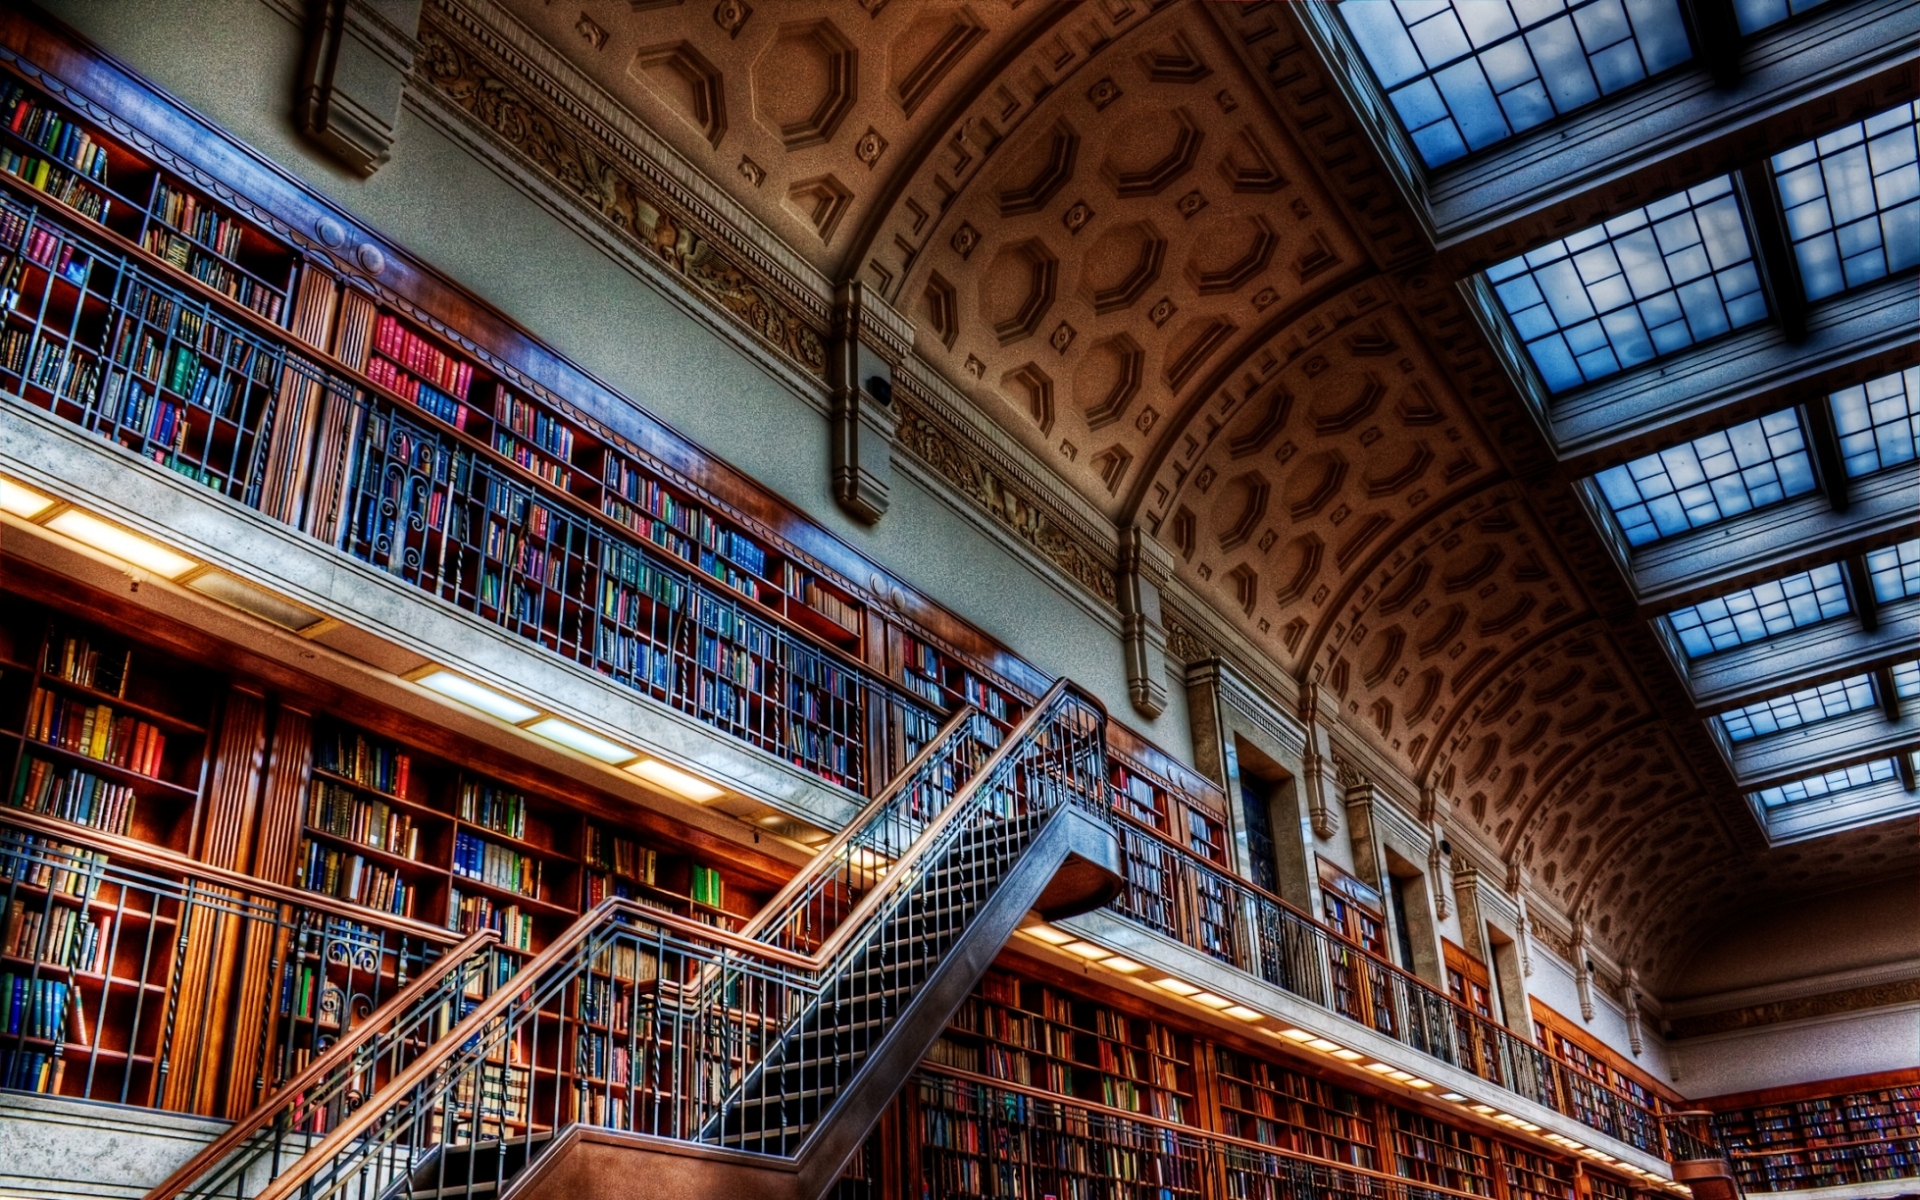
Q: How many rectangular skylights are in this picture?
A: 12